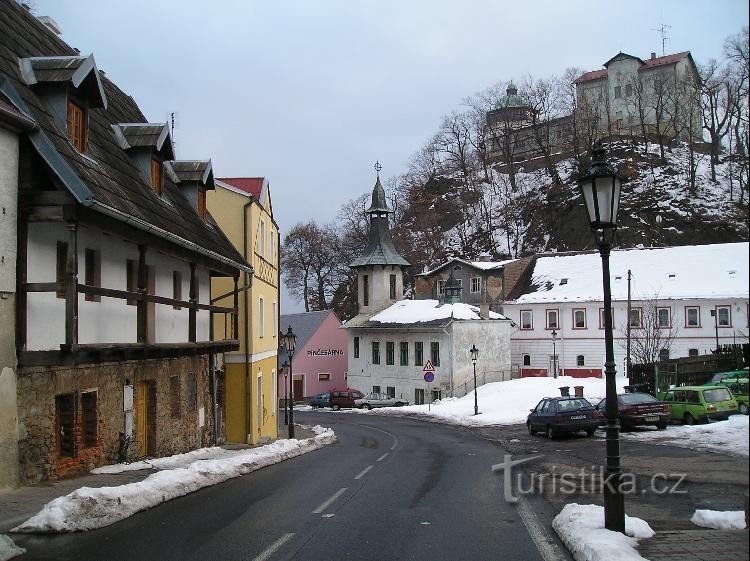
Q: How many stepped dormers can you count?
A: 3